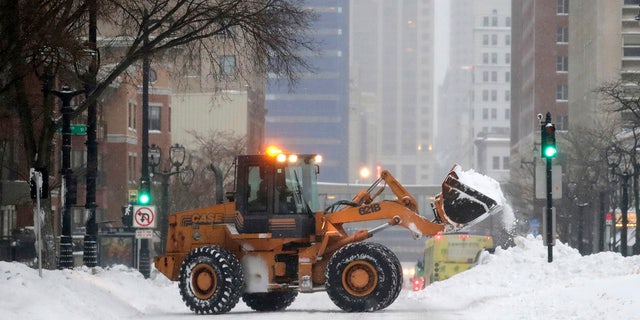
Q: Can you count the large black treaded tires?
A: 3